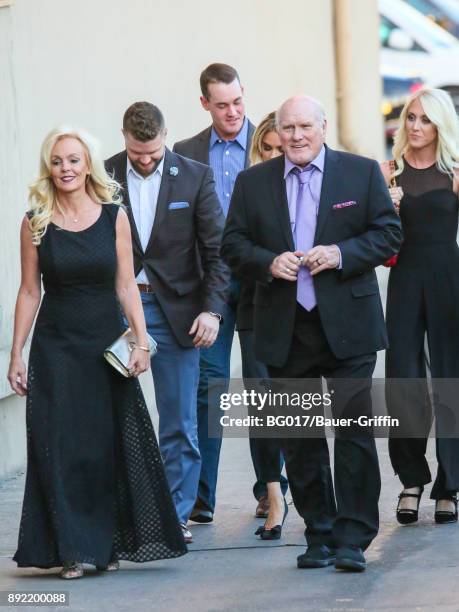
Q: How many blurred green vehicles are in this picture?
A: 0